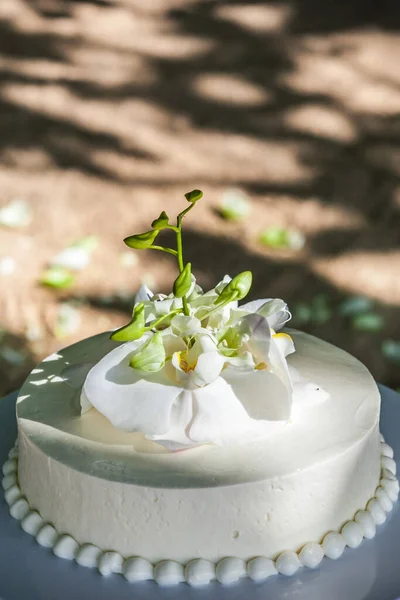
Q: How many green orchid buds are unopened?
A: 7